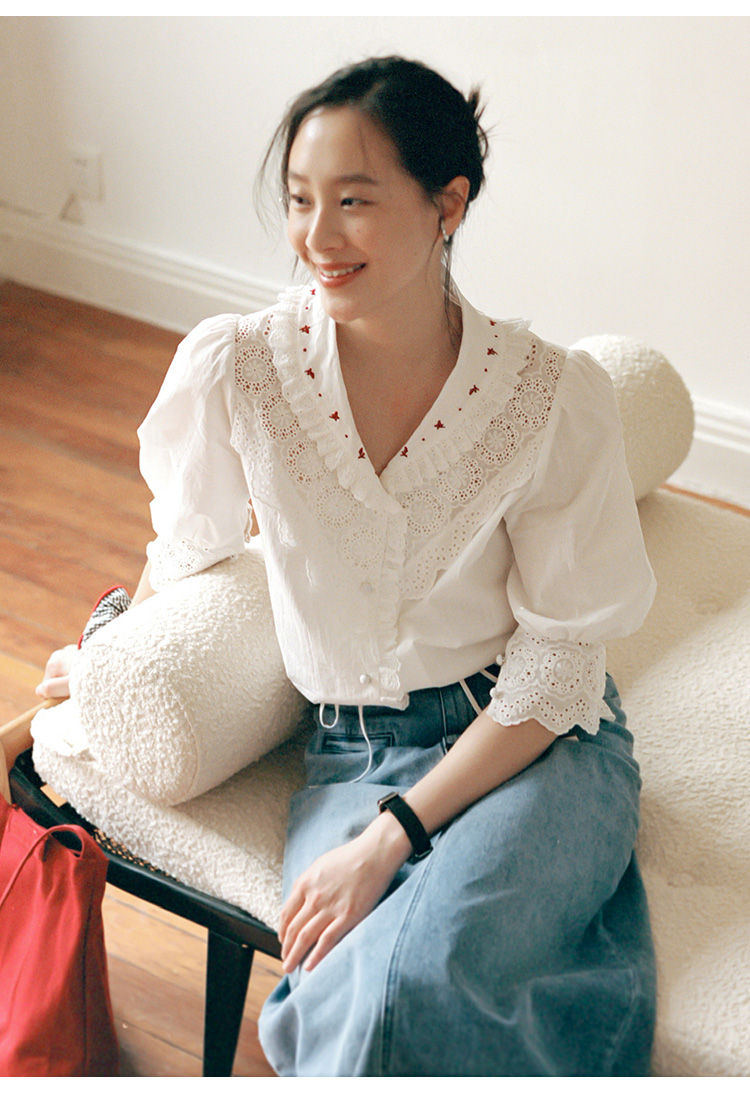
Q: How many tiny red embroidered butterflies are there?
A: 10